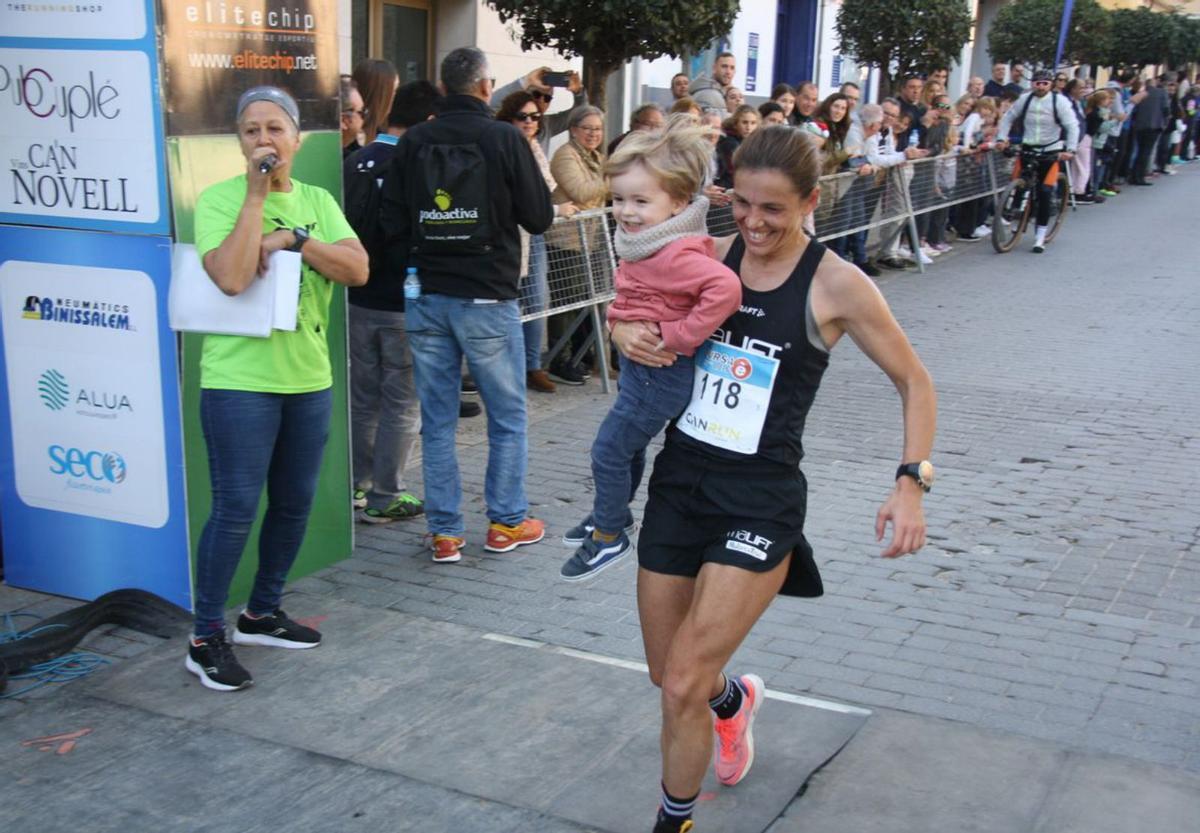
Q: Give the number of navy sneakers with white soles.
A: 2